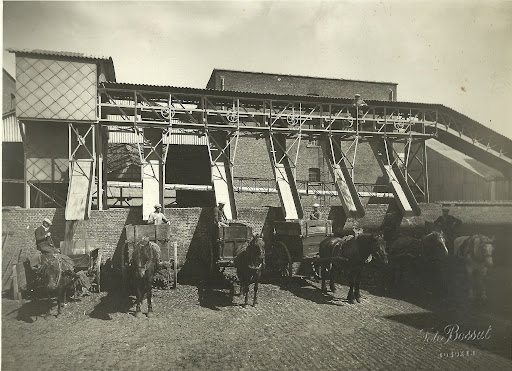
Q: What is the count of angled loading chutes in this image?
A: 6